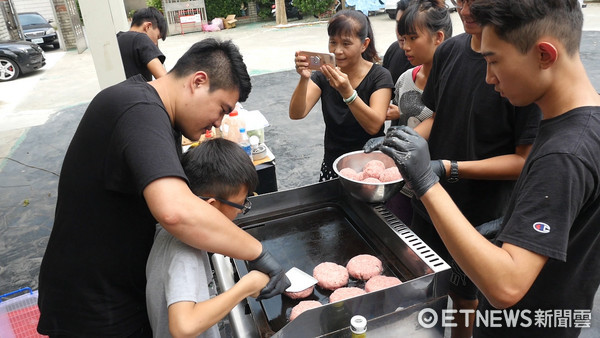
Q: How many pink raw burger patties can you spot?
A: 6